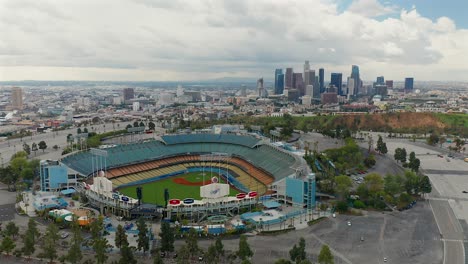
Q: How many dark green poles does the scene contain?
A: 2